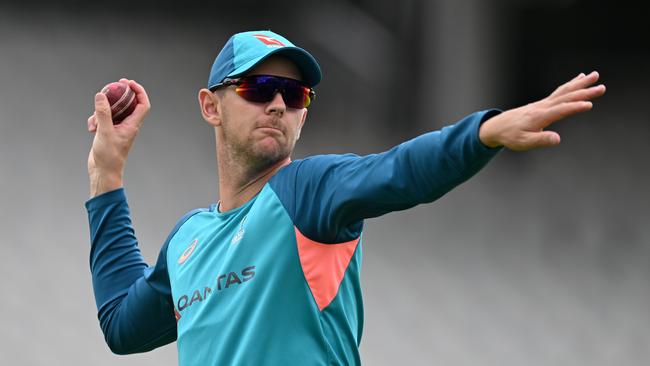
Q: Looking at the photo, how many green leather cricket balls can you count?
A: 0